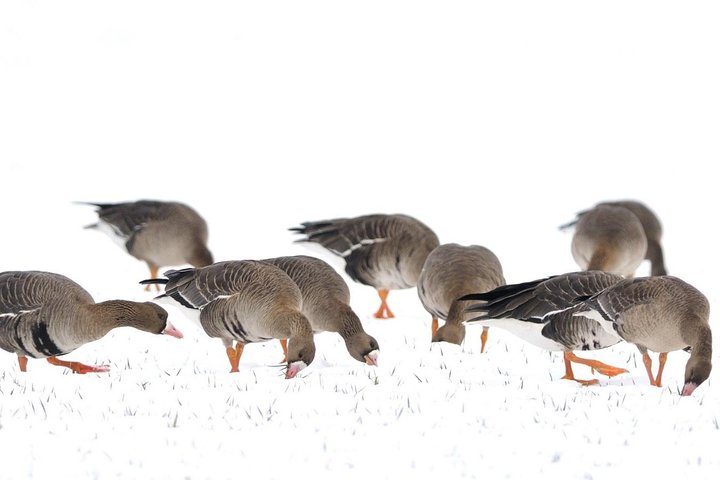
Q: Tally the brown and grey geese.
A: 10